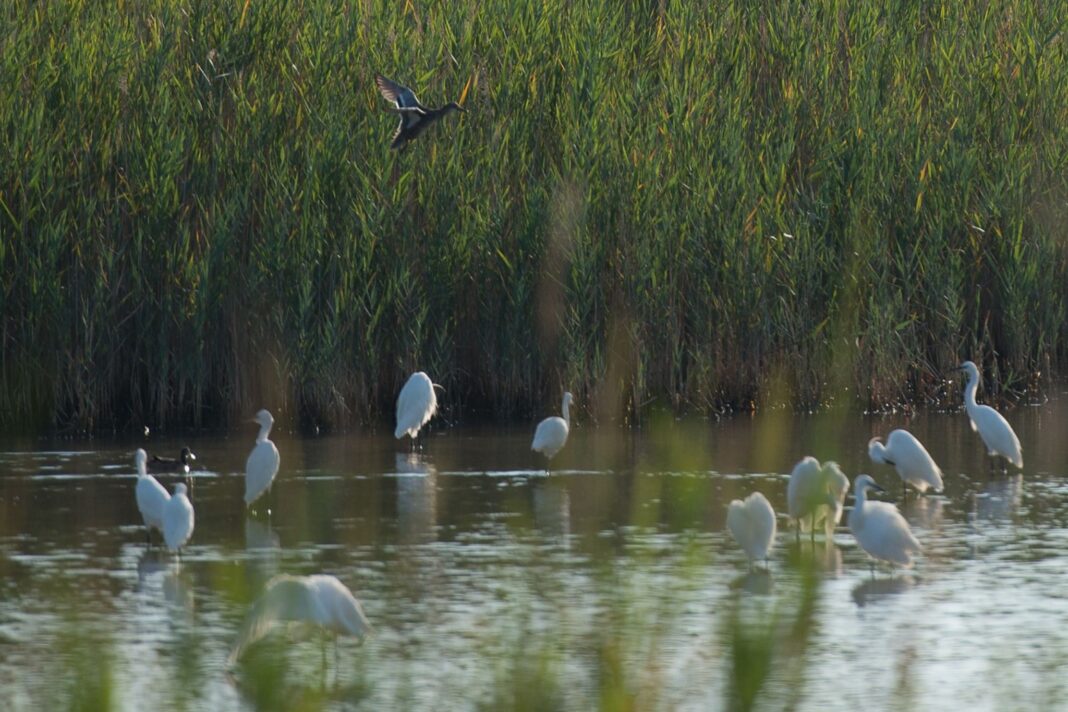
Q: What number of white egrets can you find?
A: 12